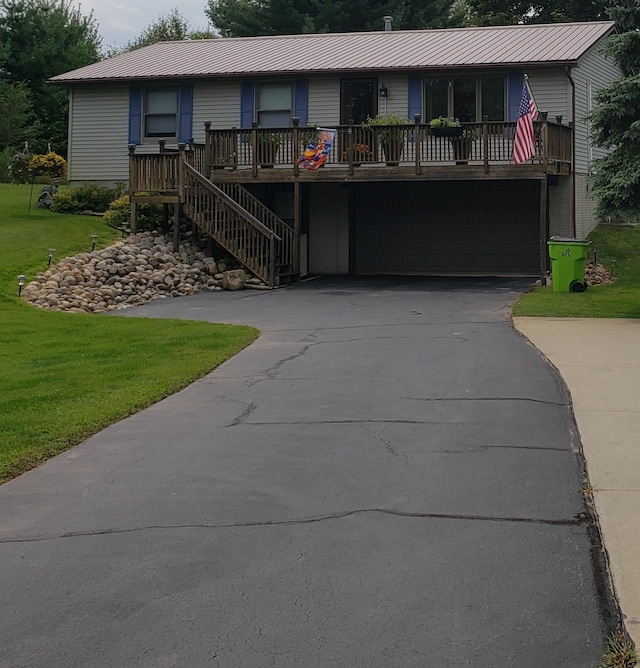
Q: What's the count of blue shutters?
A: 6